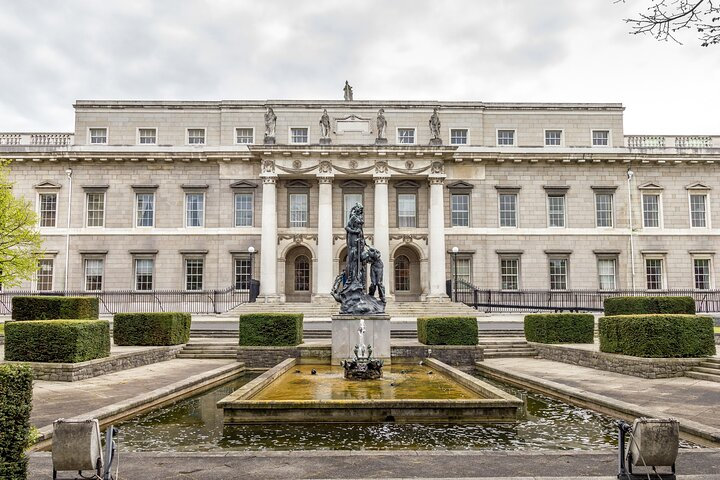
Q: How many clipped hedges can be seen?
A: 9